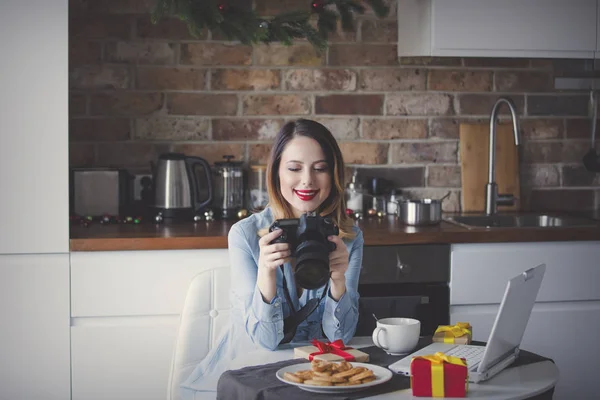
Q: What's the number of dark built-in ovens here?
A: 1